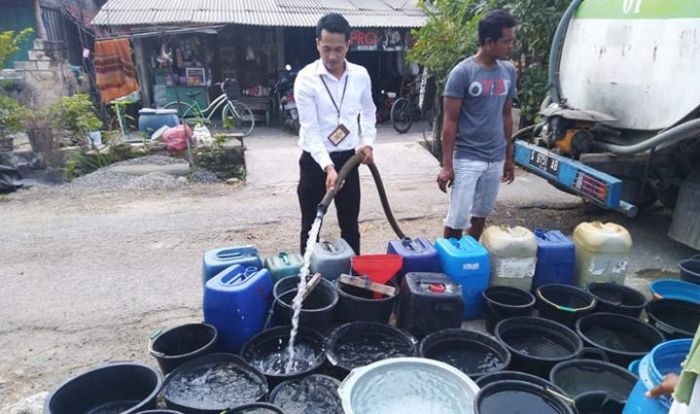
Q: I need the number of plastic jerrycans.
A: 10